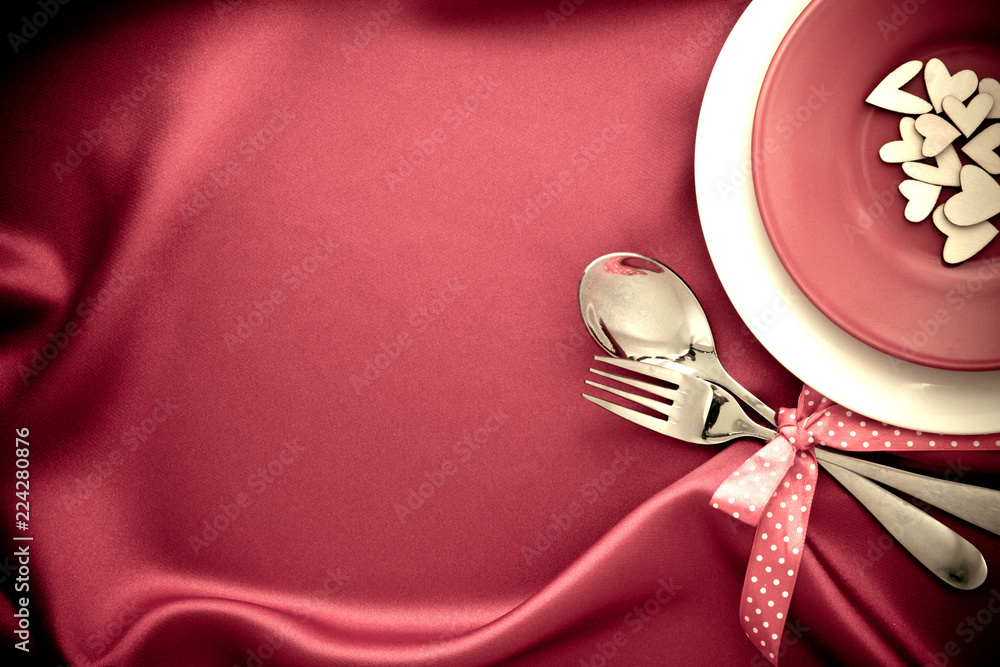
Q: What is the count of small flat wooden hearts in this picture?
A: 11